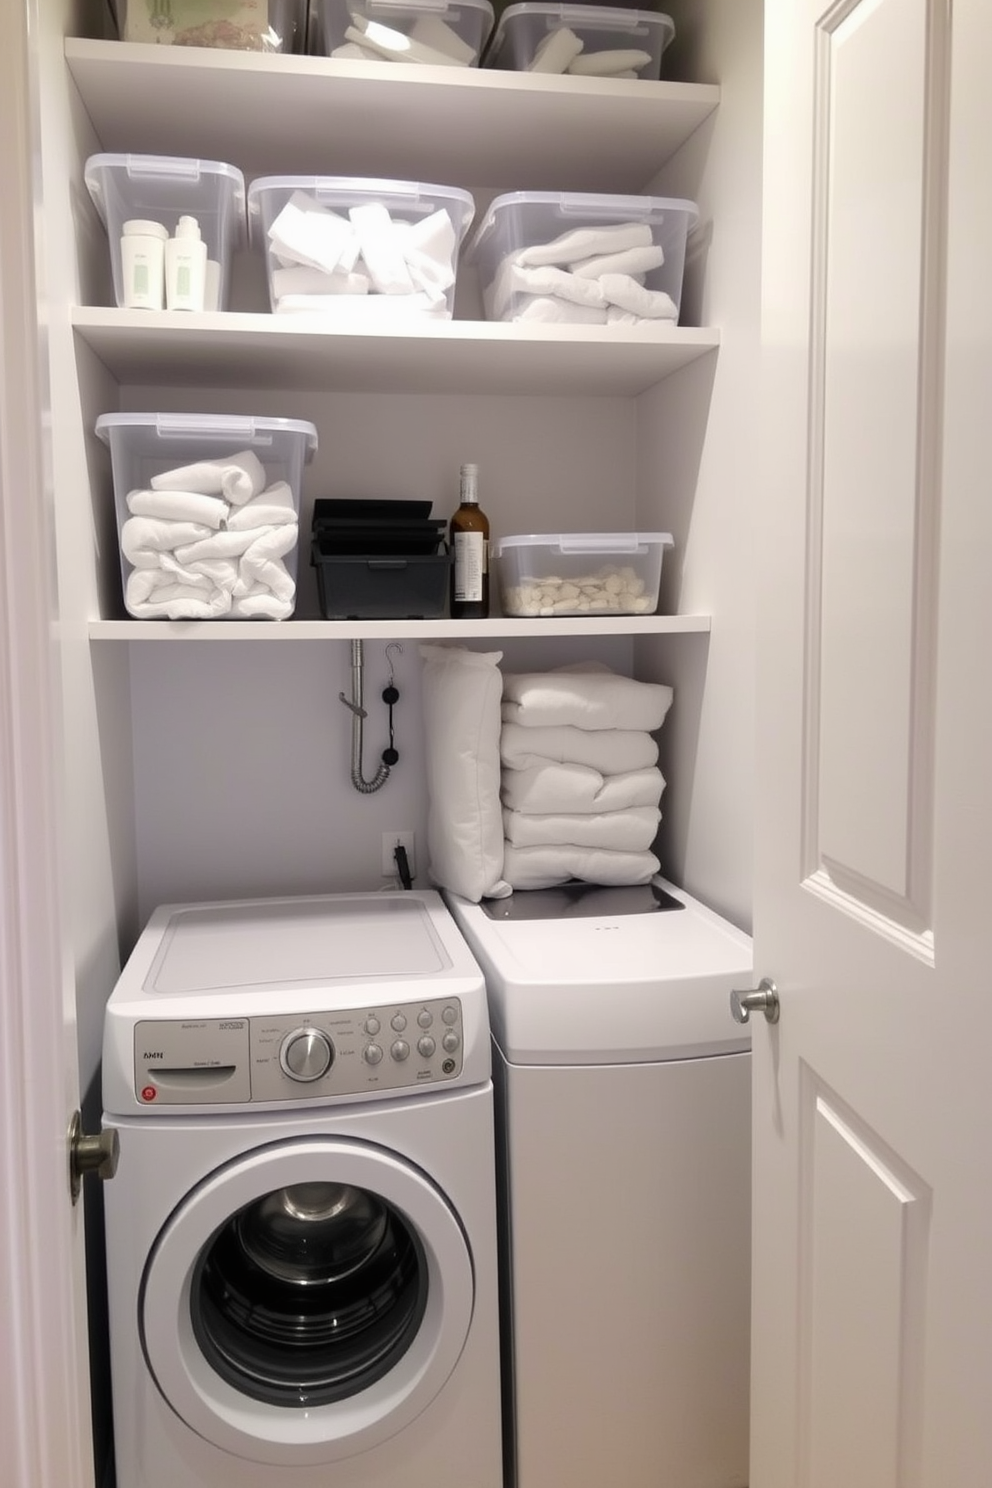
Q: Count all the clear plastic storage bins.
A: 8